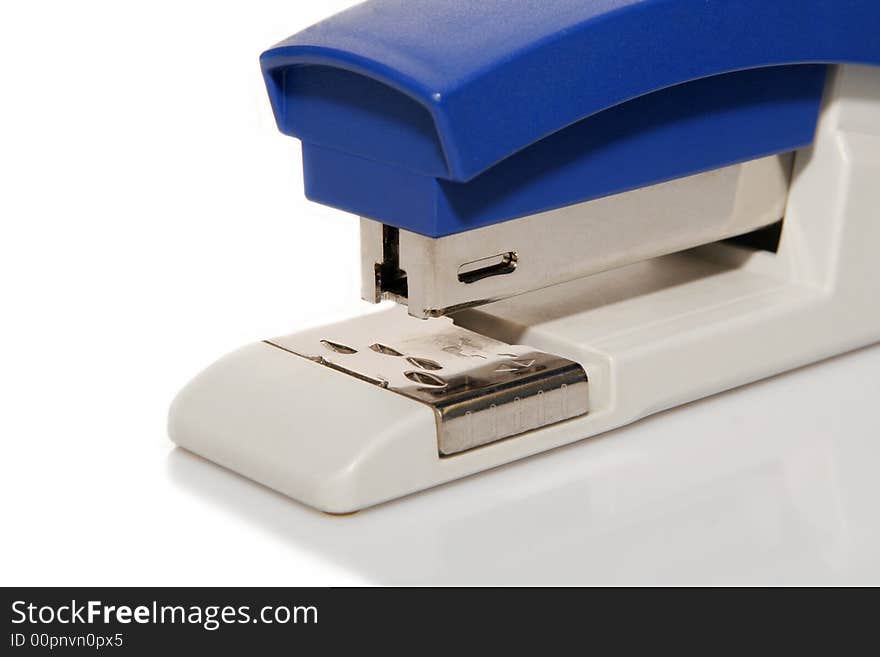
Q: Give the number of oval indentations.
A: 4